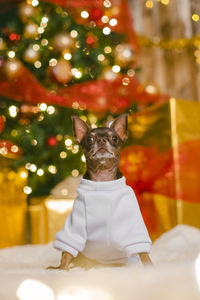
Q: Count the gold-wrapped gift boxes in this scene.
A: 3